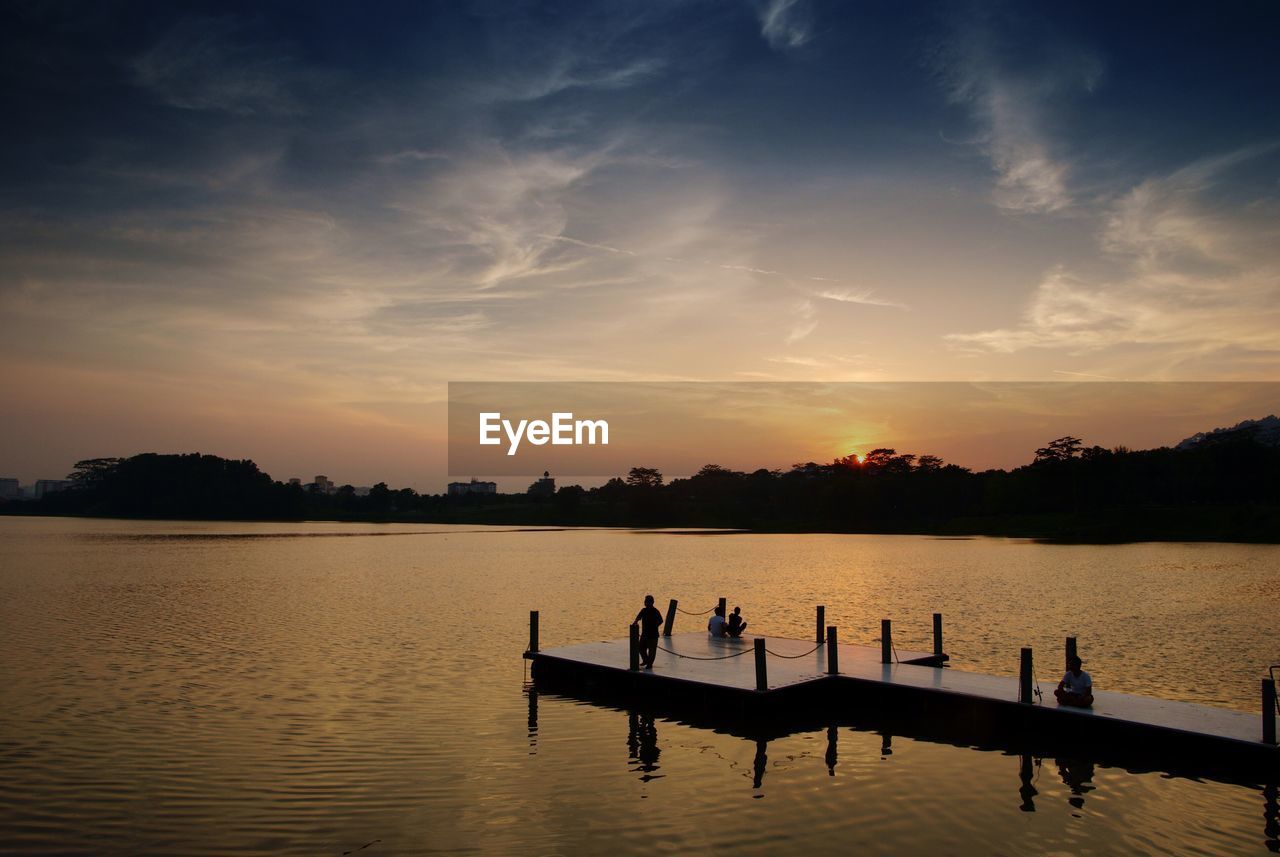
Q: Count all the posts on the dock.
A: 12